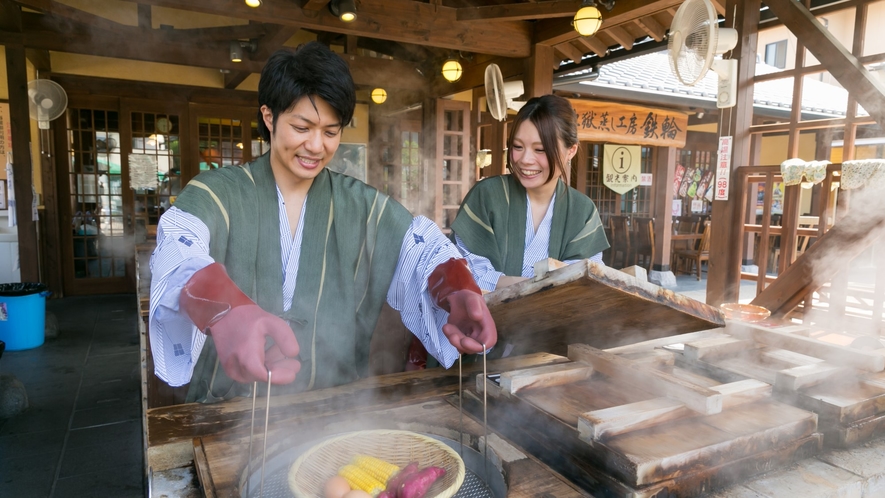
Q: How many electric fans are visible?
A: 3